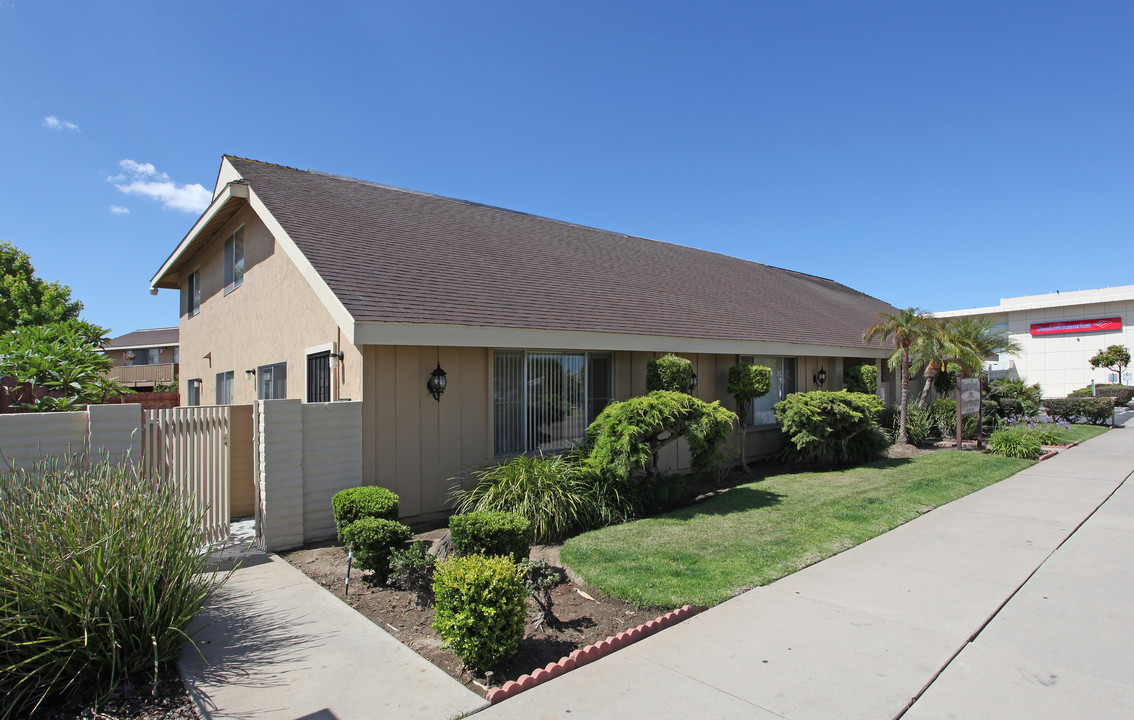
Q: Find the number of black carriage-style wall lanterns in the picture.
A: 3